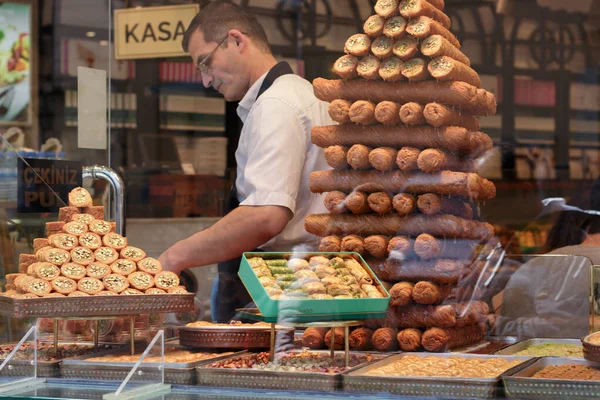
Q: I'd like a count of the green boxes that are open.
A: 1